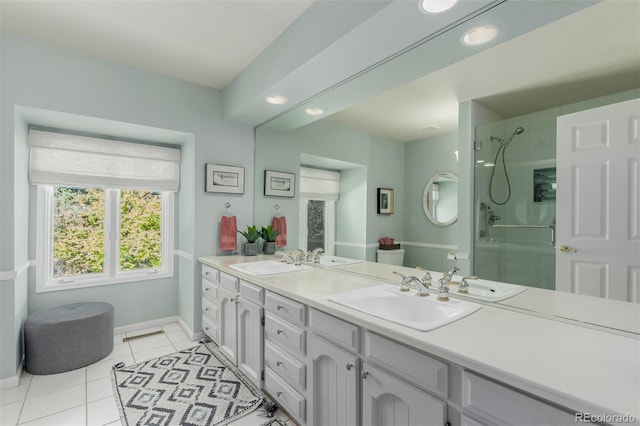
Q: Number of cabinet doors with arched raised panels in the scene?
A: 4